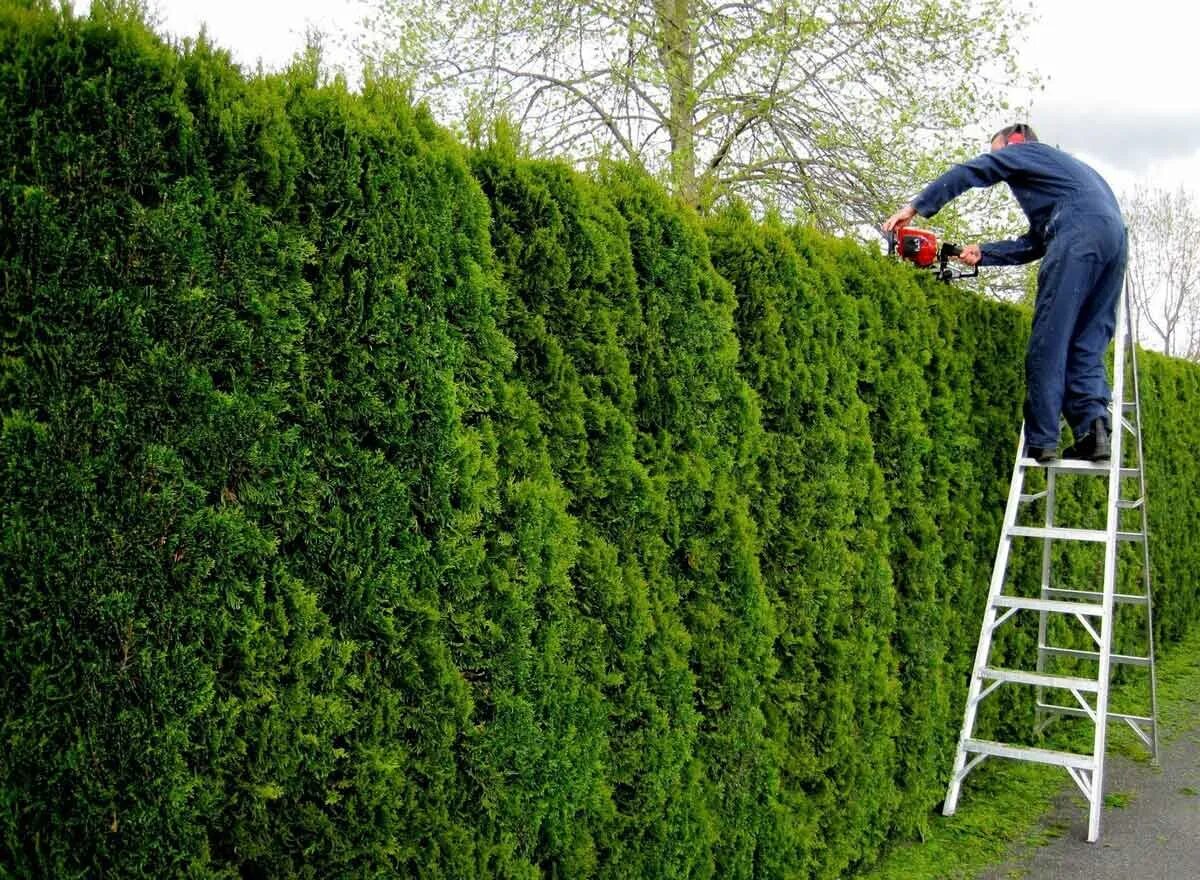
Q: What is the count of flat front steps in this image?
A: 5